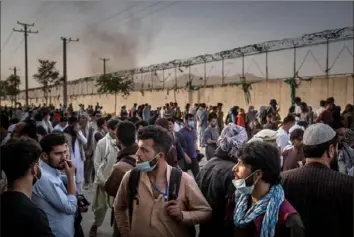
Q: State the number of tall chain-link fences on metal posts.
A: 1